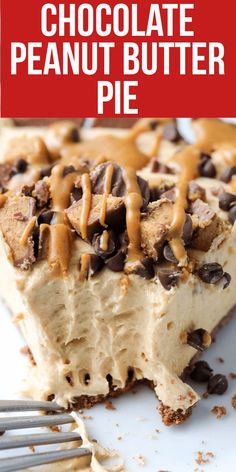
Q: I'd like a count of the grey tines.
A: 4